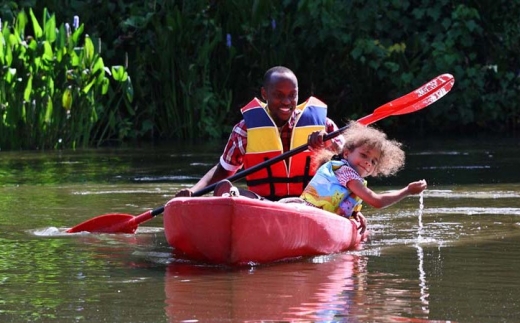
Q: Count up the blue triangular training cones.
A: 0